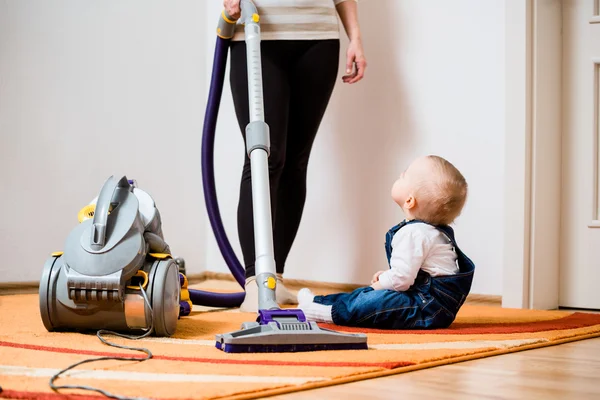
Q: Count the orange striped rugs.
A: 1